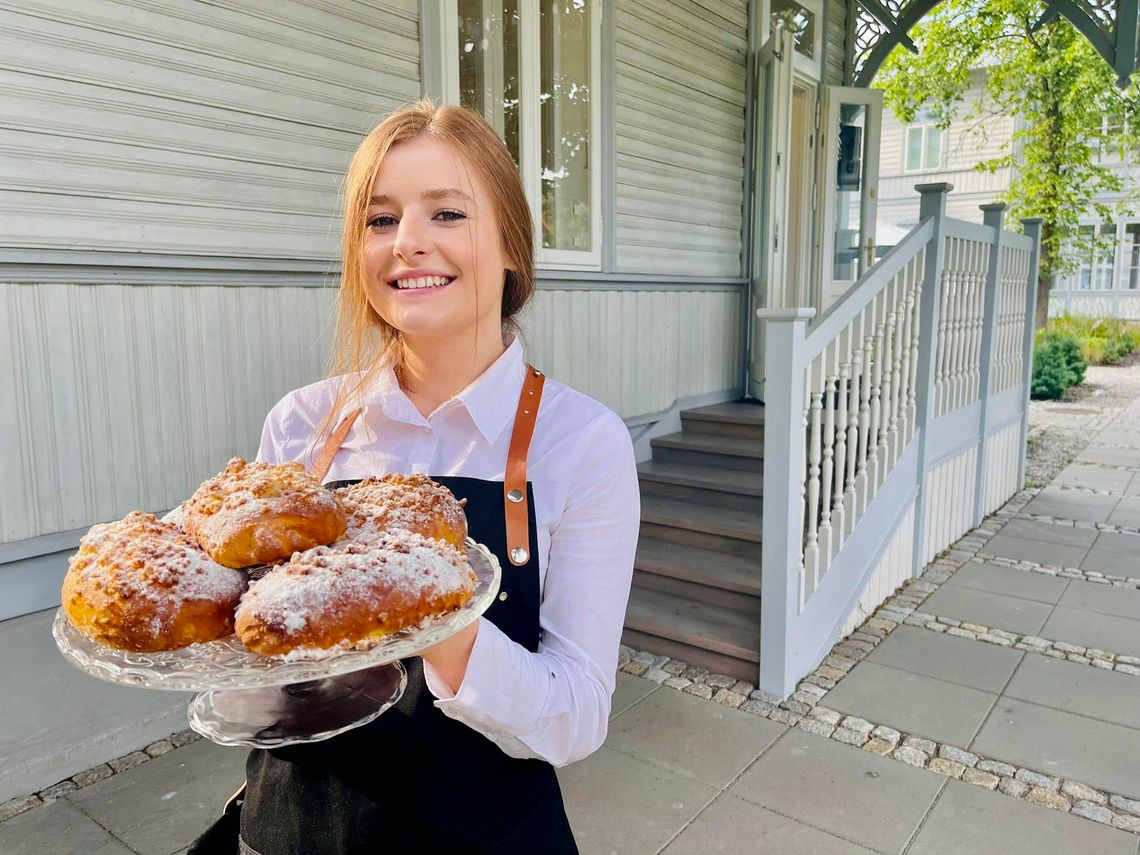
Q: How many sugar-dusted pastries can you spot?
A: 4